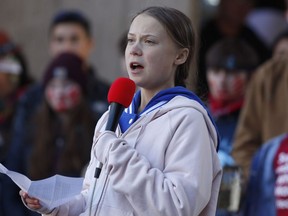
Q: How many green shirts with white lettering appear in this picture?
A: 0